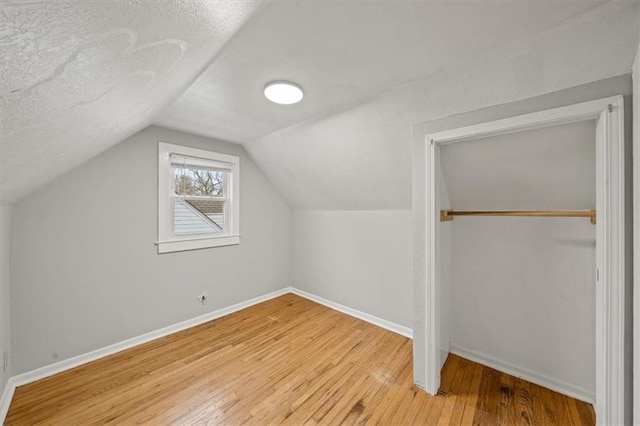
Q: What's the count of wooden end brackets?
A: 2